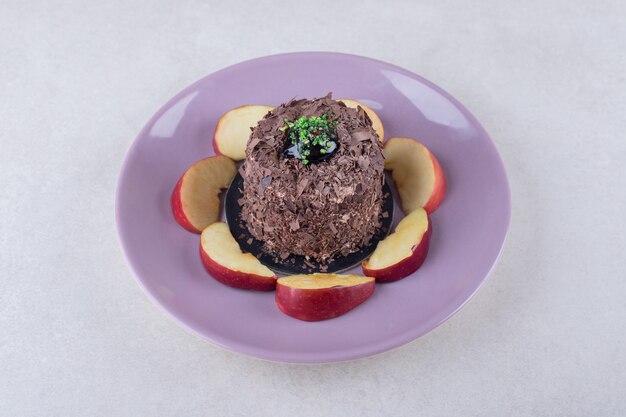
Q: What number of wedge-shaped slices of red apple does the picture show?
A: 7